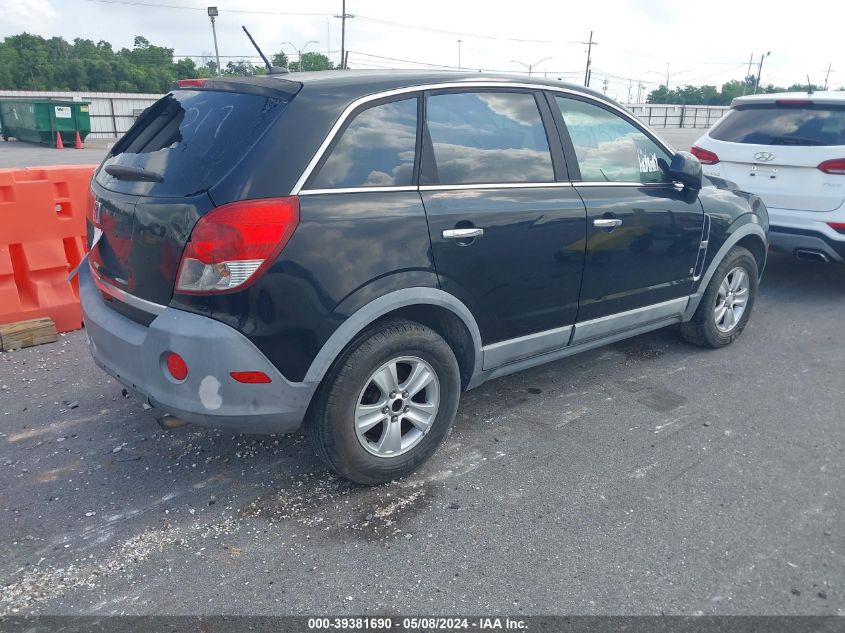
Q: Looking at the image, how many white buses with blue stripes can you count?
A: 0